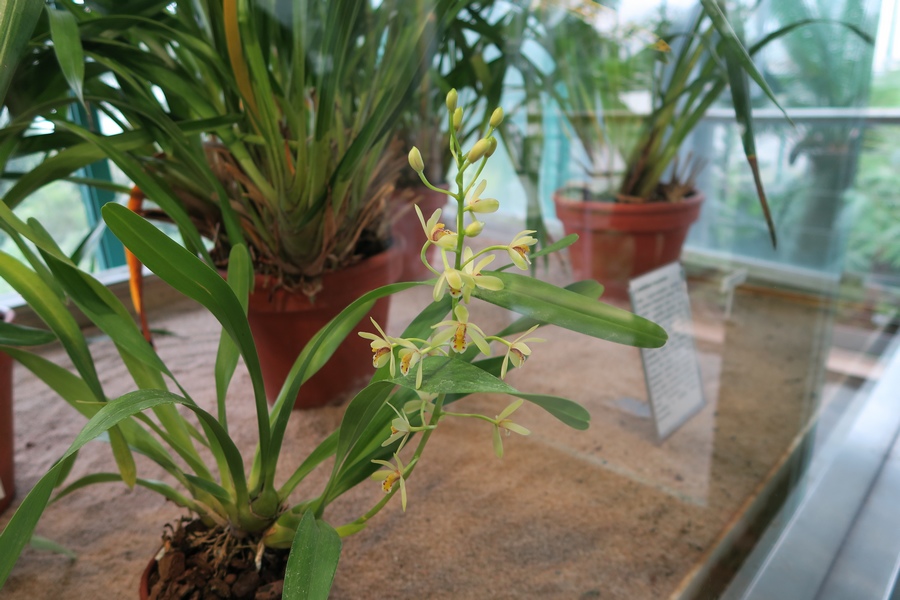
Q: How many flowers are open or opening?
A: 13